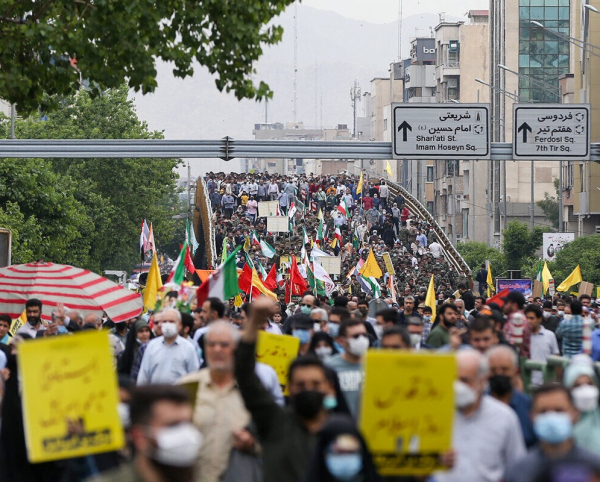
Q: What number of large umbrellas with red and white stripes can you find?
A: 1